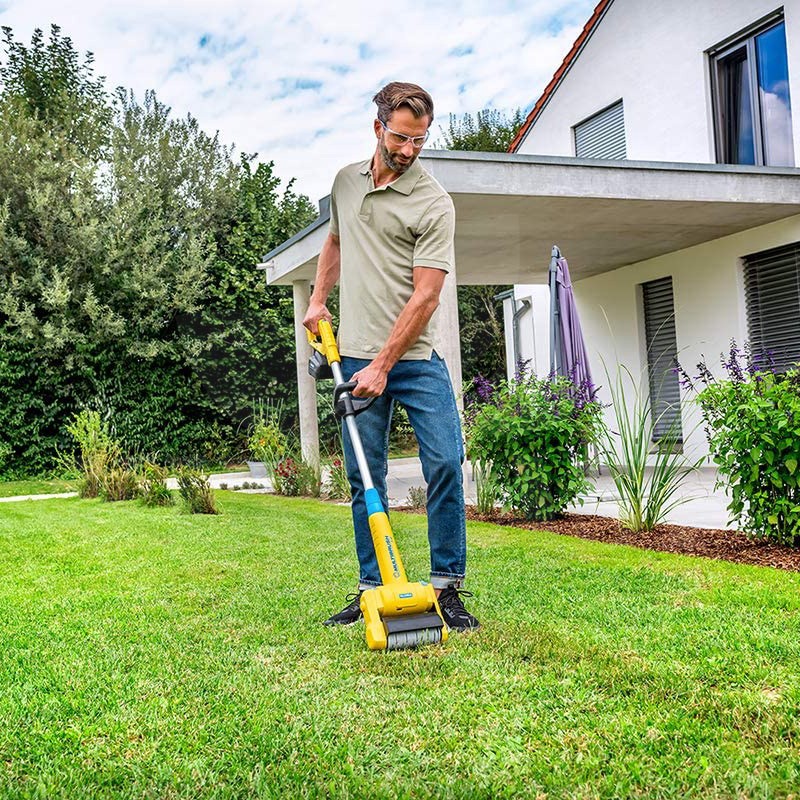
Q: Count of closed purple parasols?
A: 1